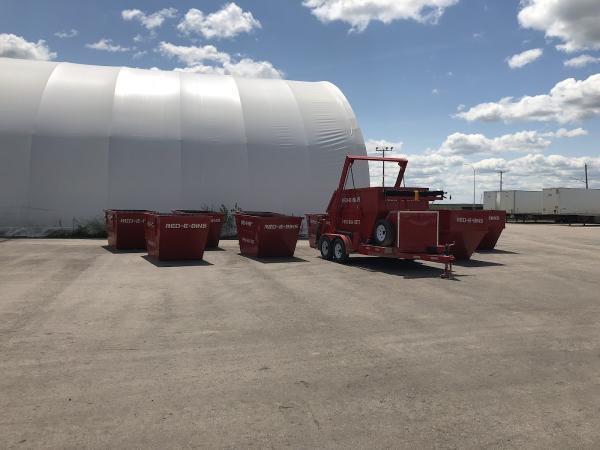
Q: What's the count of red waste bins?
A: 8